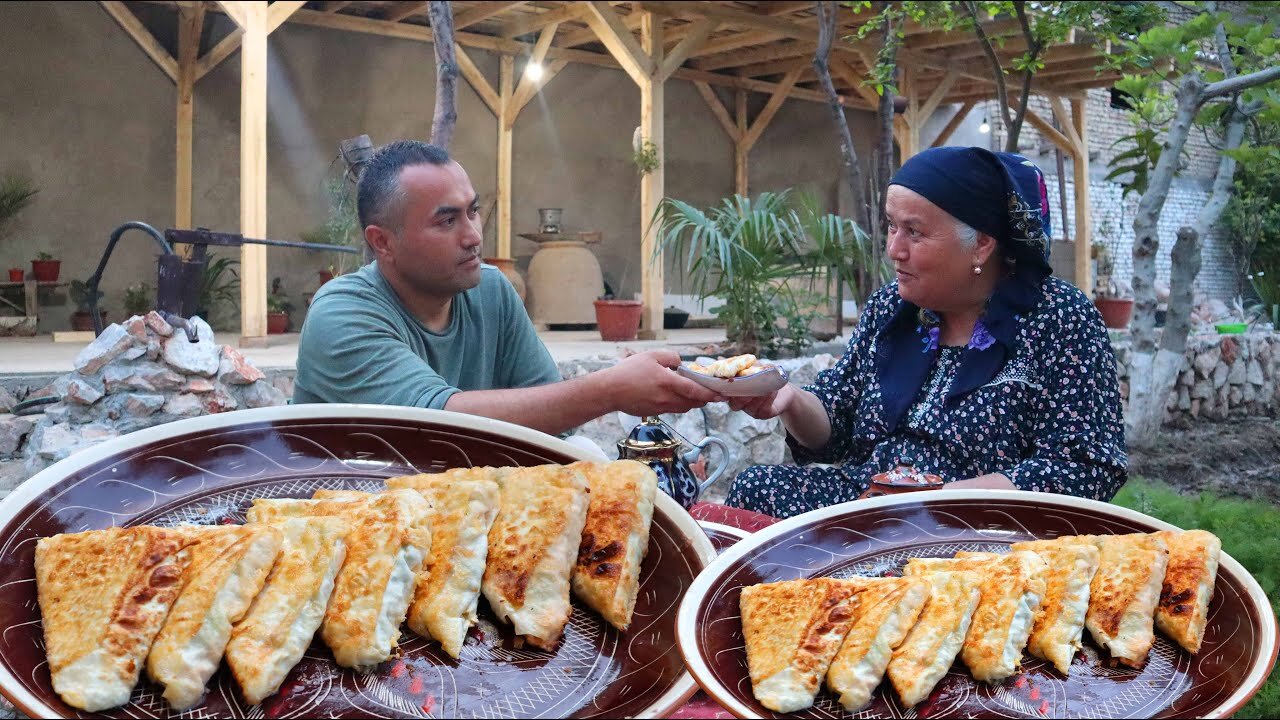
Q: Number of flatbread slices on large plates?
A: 14